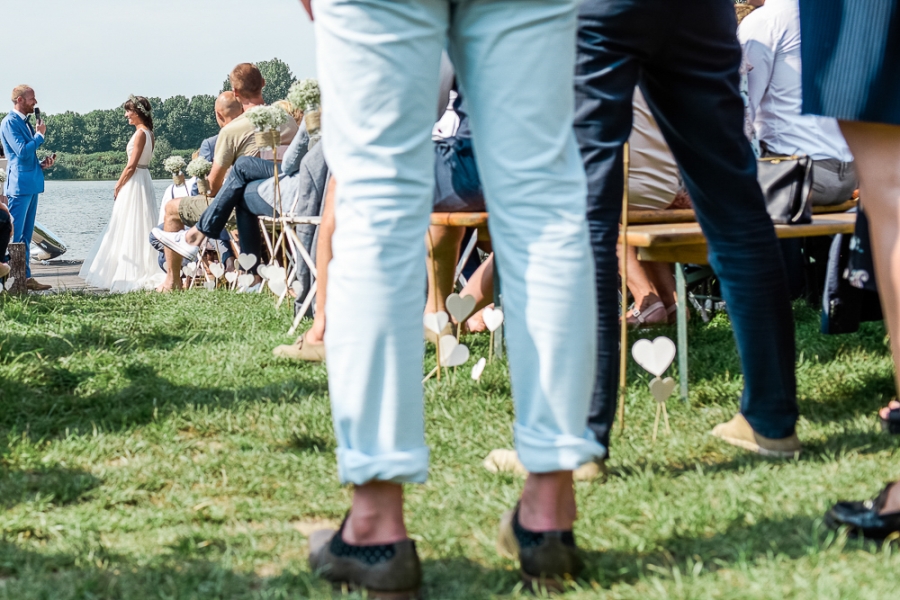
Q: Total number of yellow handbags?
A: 0